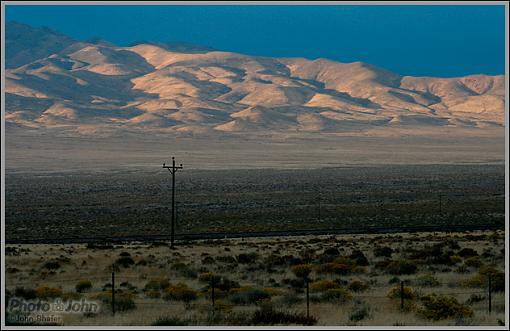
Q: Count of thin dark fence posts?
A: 5